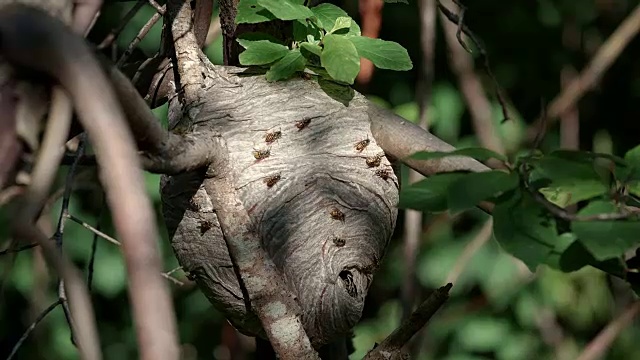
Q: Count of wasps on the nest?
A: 11